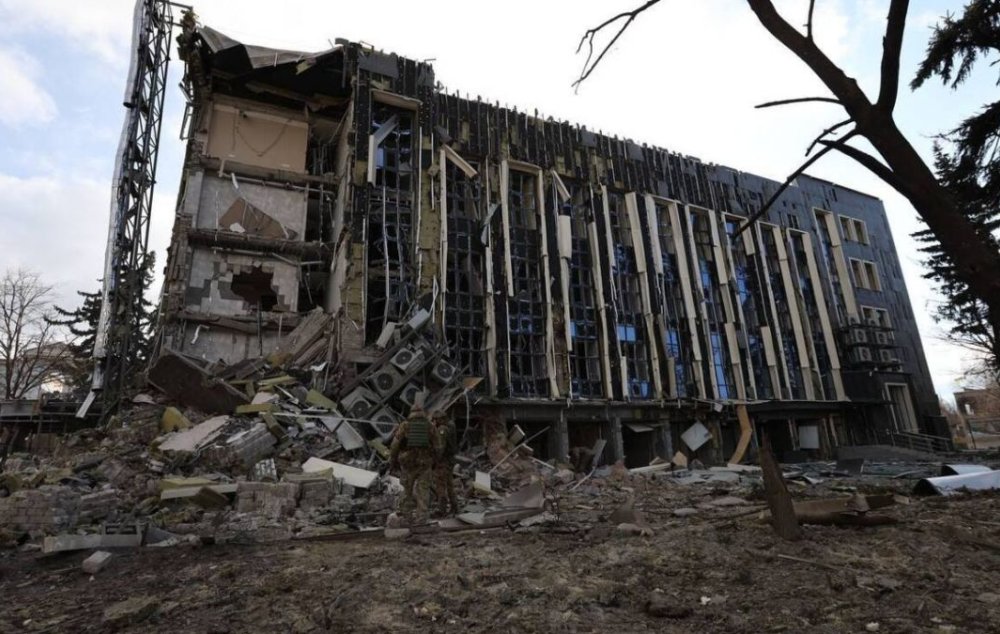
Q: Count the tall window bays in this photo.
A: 11